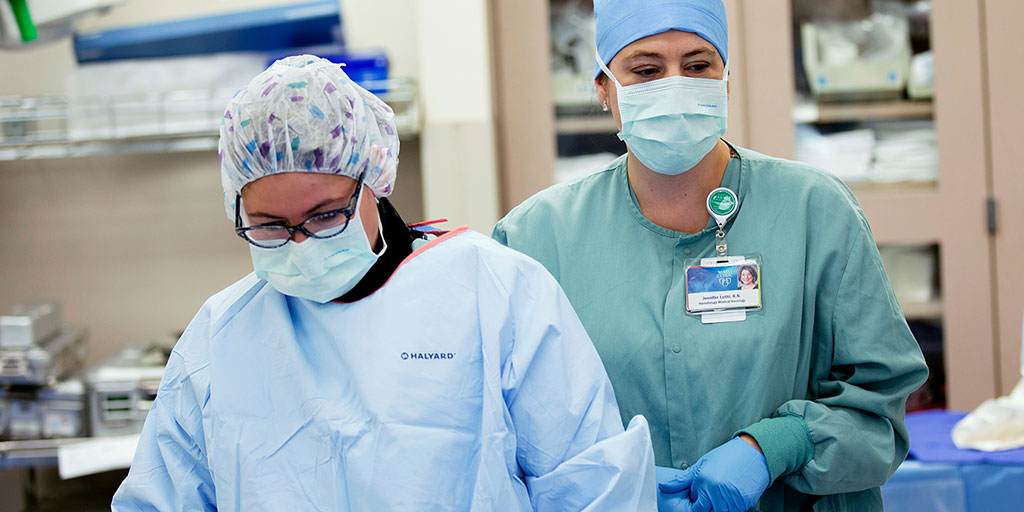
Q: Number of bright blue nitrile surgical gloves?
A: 2